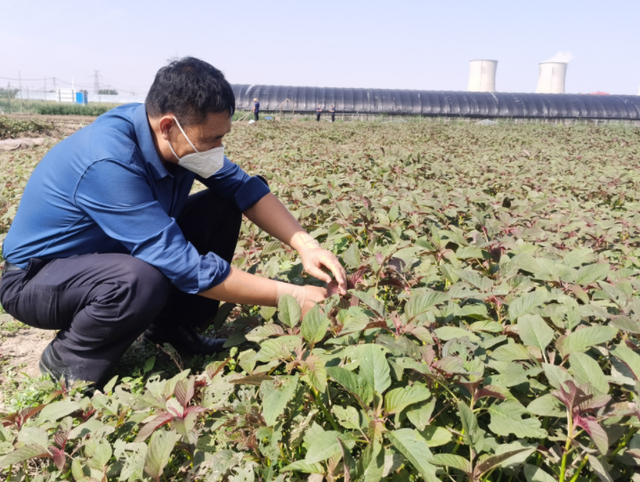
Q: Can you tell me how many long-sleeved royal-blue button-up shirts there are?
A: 1